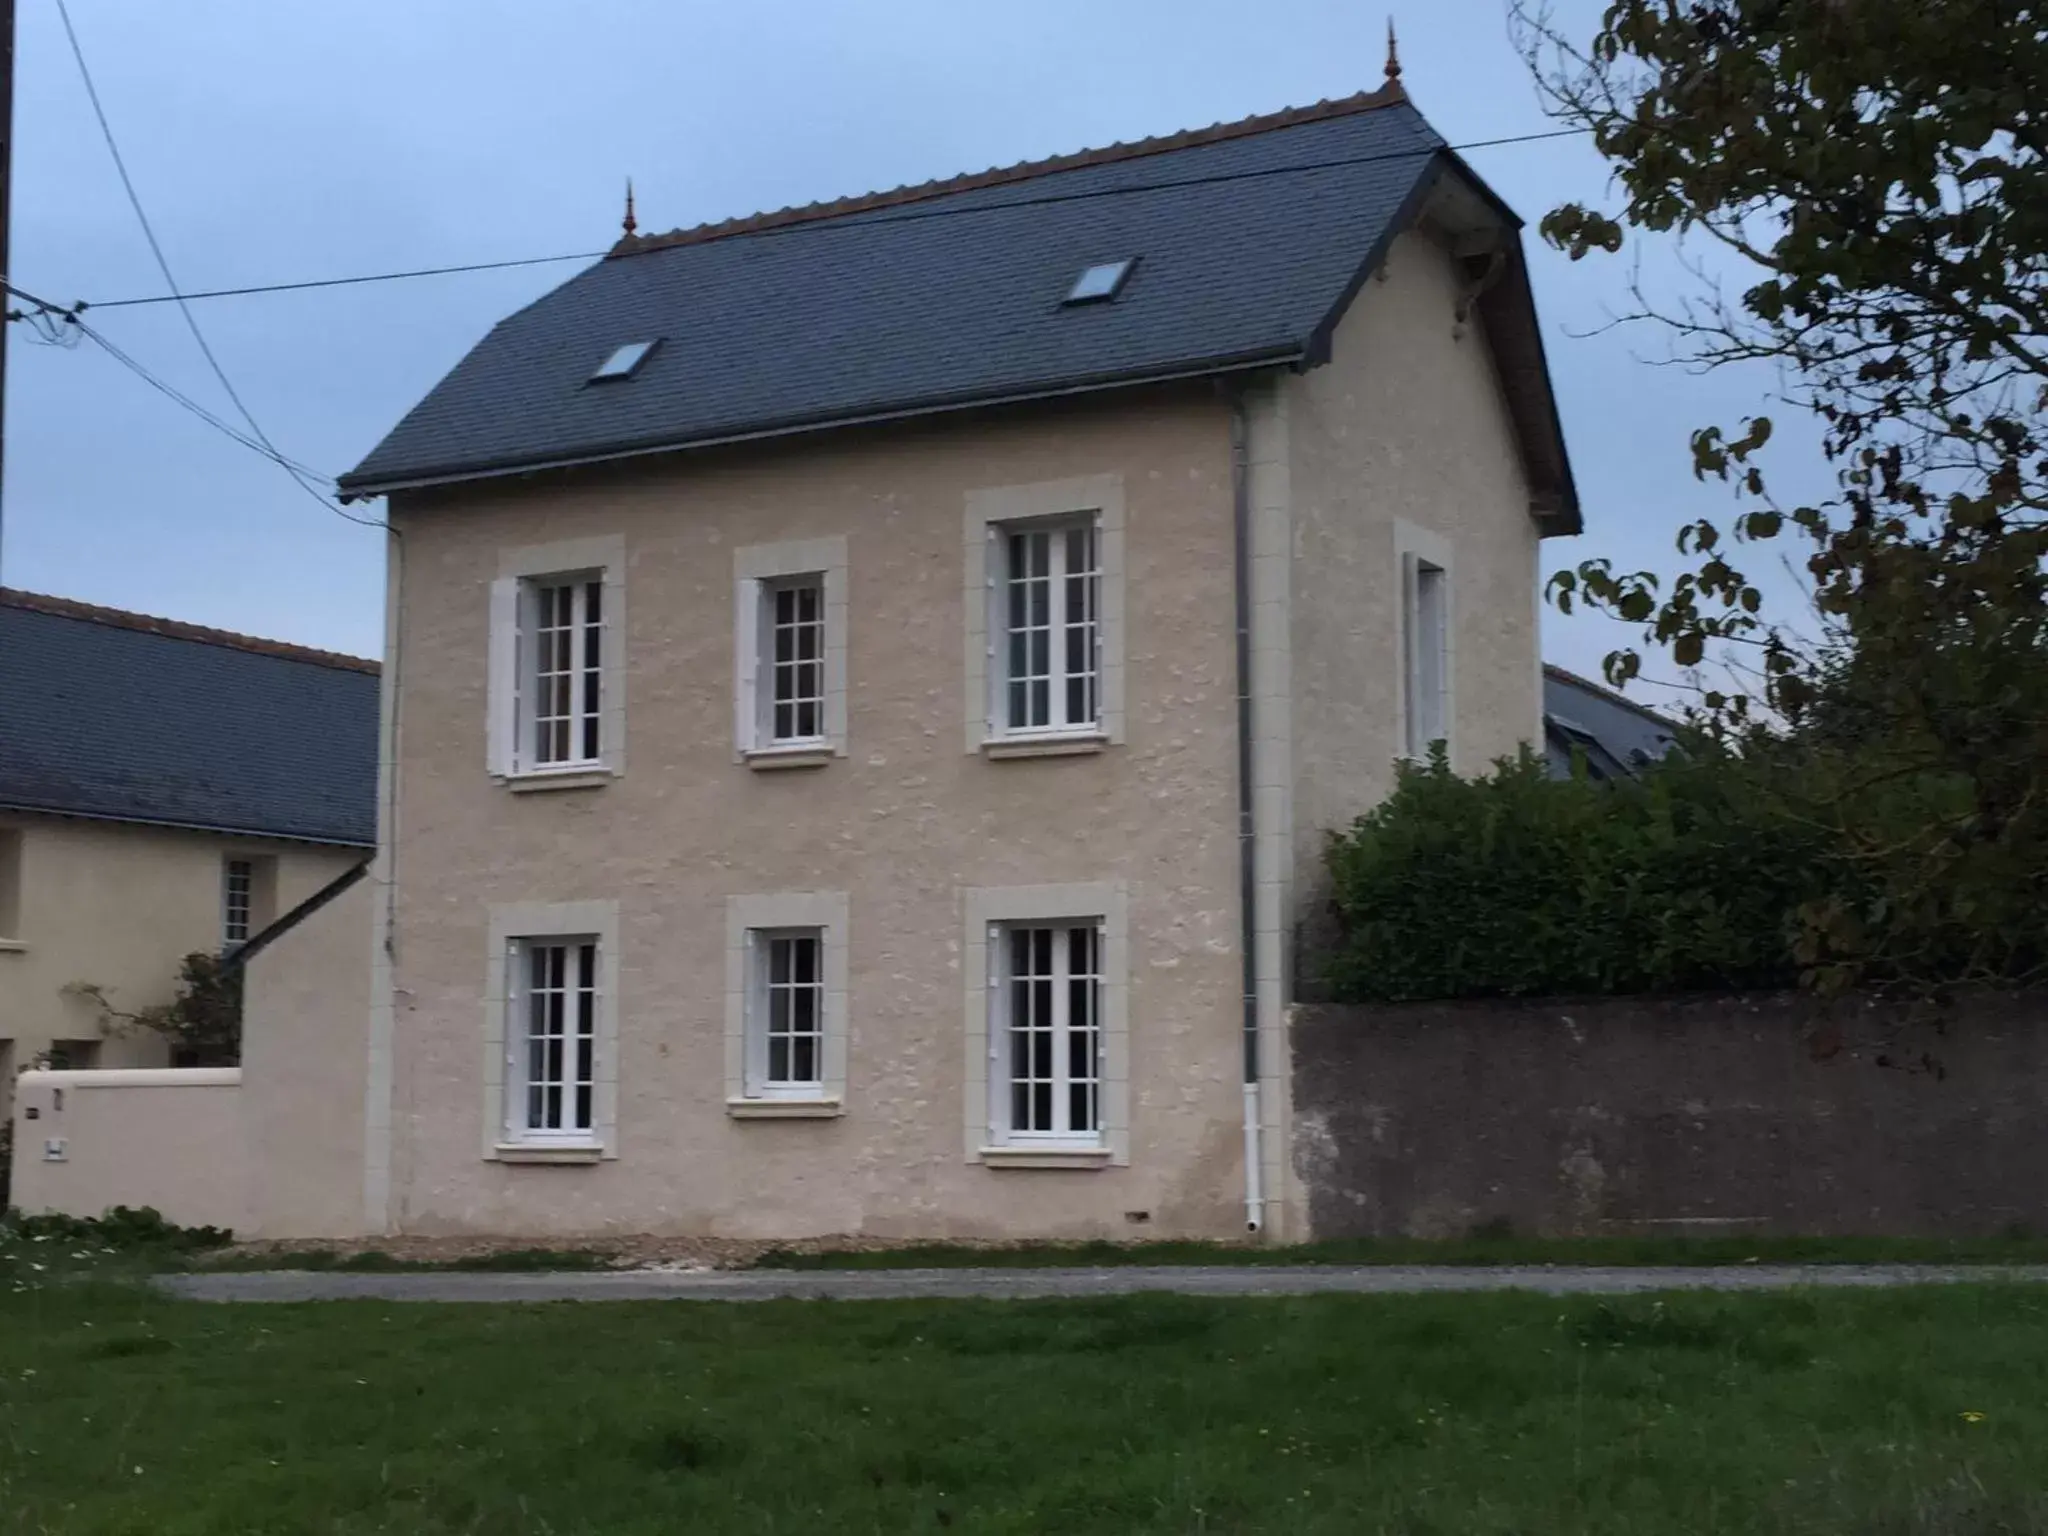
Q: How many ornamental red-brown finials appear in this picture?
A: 2